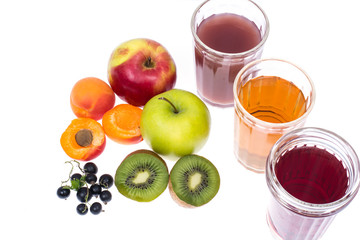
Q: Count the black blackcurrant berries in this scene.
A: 10